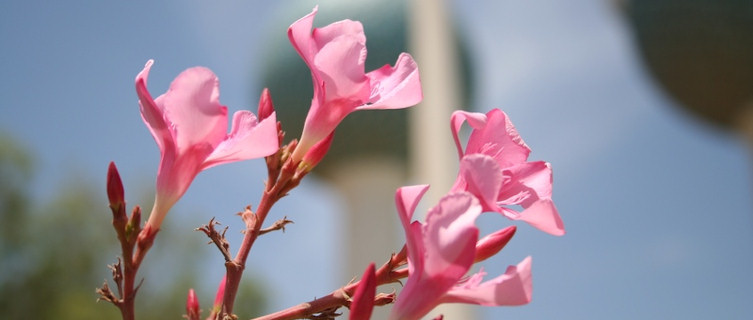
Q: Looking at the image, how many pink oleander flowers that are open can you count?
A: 4